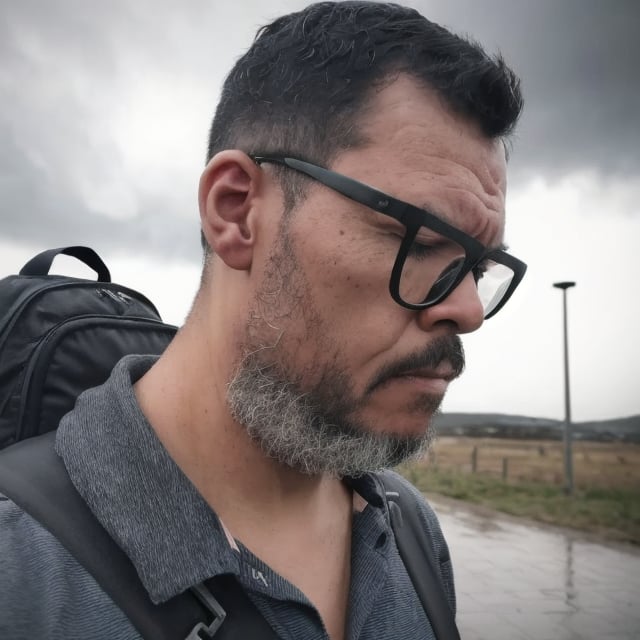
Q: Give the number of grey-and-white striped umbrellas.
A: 0